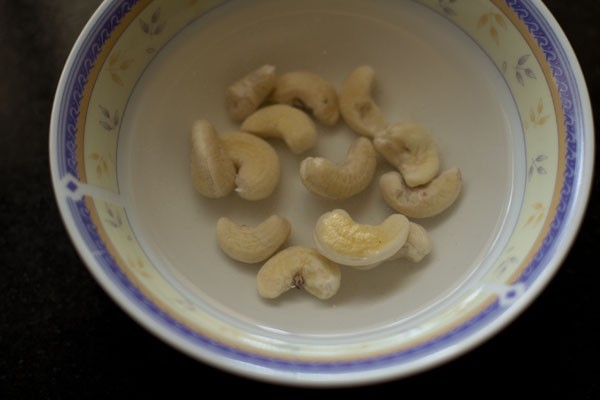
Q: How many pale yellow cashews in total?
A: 13